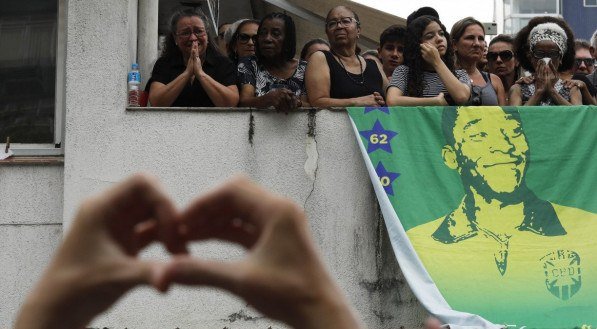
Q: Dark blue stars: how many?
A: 3